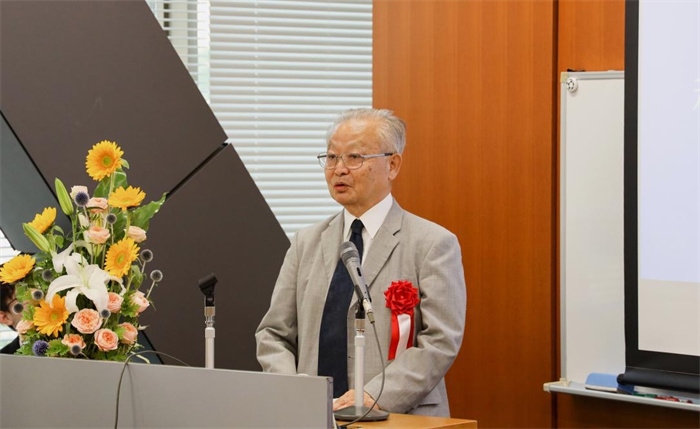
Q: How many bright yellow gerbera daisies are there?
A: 6